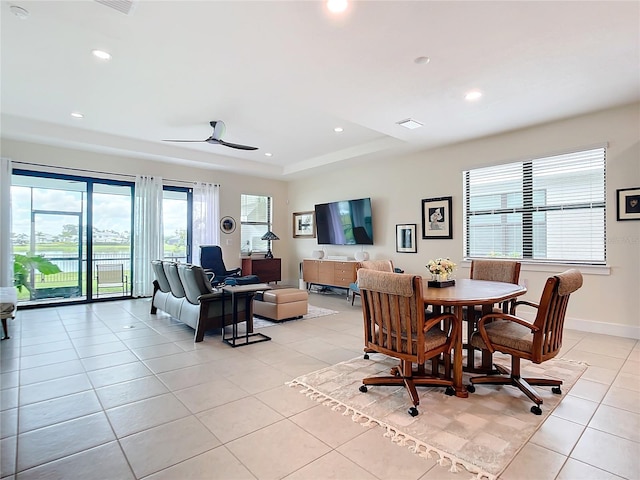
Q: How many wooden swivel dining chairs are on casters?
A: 4